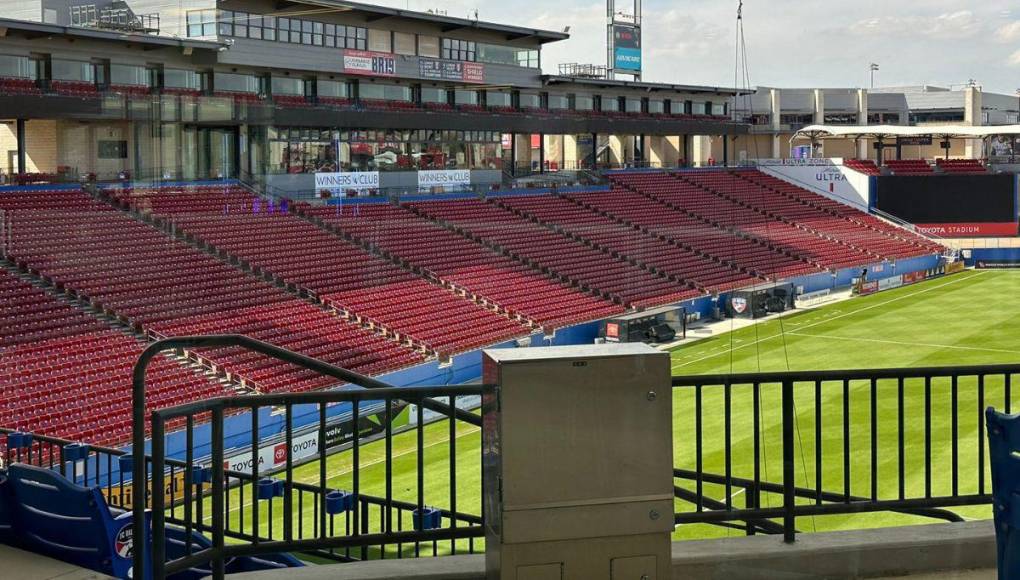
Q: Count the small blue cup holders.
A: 7